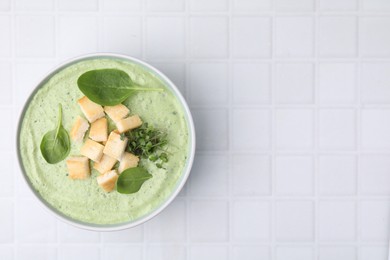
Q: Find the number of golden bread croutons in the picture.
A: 11